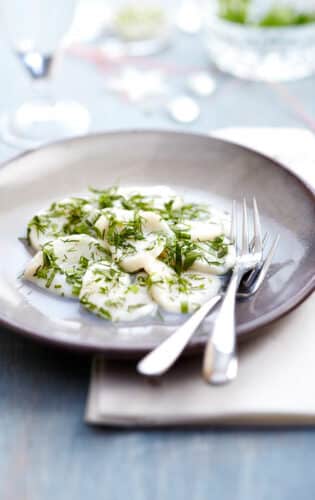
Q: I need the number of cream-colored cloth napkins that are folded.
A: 1